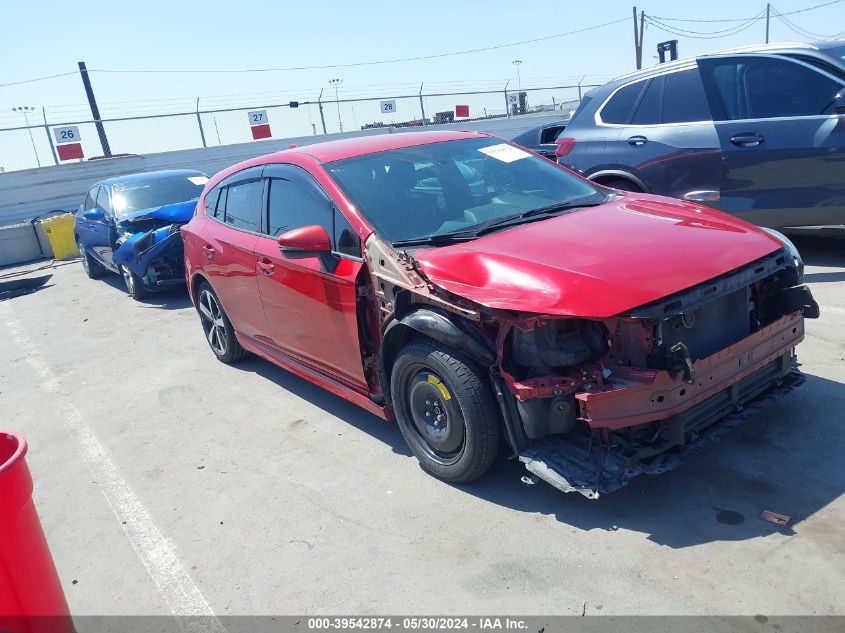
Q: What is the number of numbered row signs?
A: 4